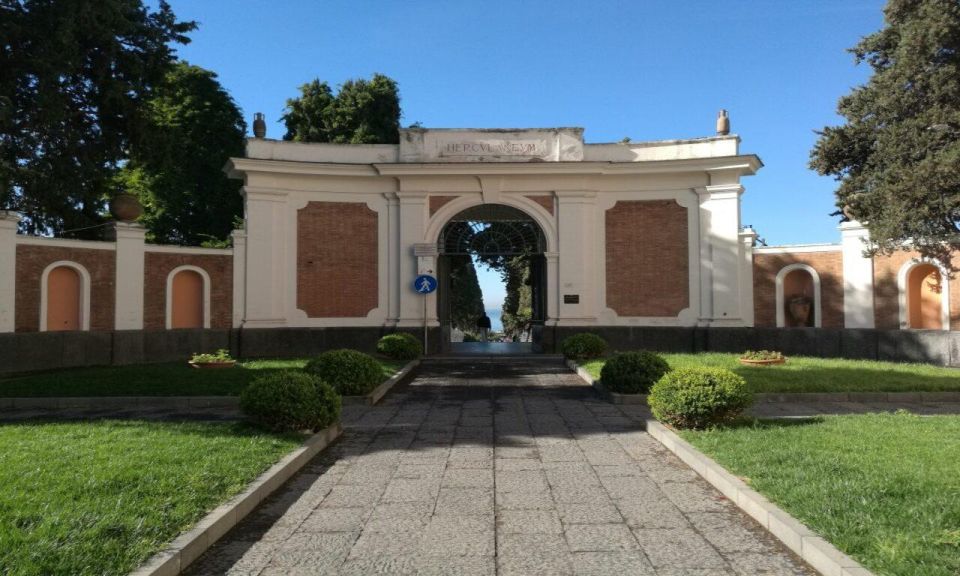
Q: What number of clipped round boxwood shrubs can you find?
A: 6